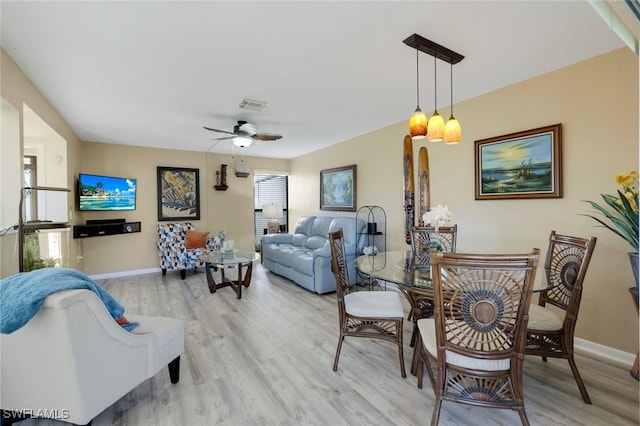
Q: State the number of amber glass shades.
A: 3